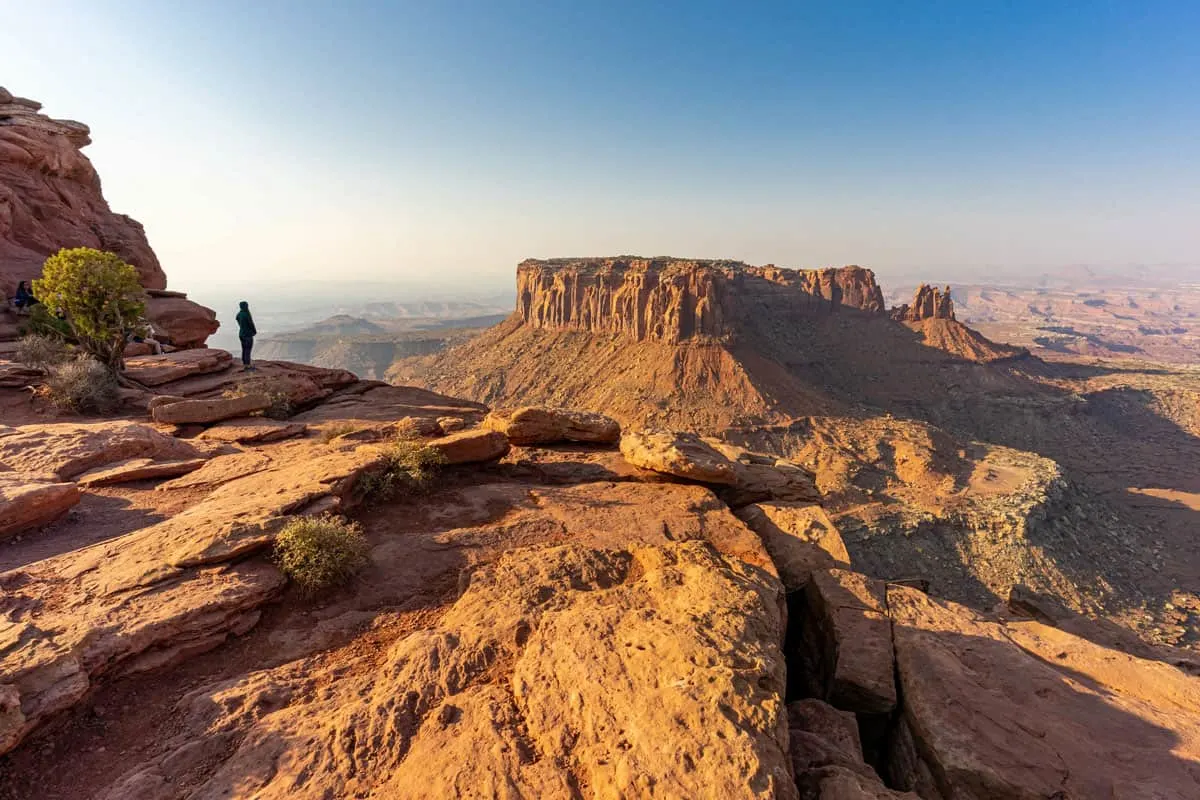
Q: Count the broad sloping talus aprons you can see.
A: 2